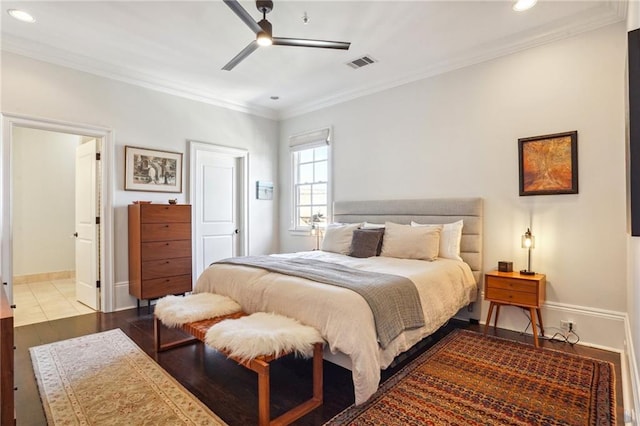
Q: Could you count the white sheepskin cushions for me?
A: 2